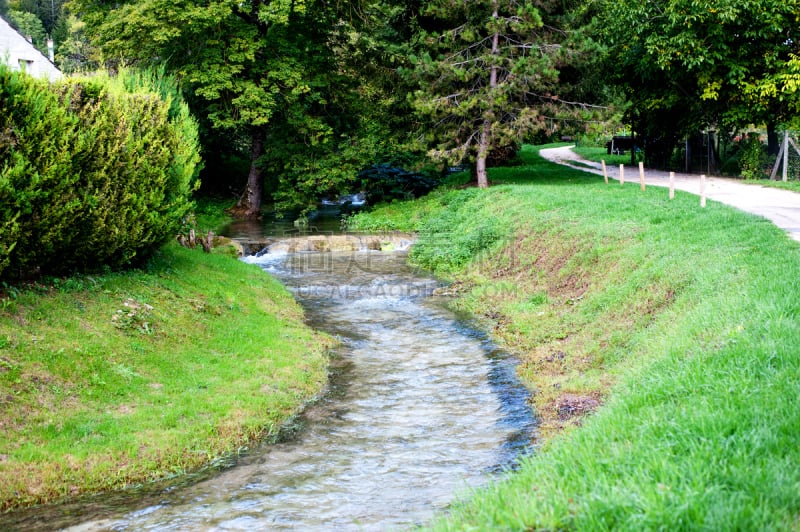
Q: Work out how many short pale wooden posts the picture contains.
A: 5